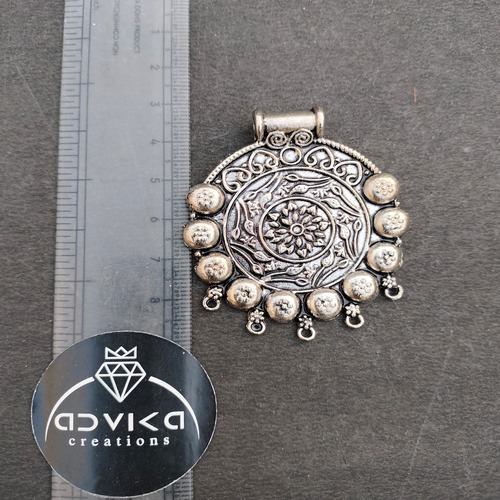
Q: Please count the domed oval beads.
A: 10